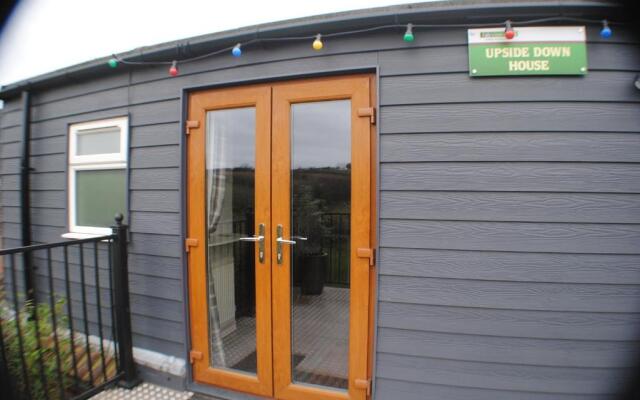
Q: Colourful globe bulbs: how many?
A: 7